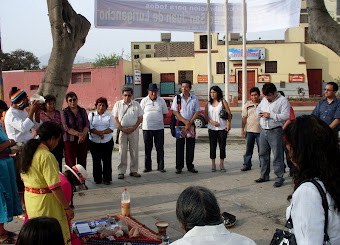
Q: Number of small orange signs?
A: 4